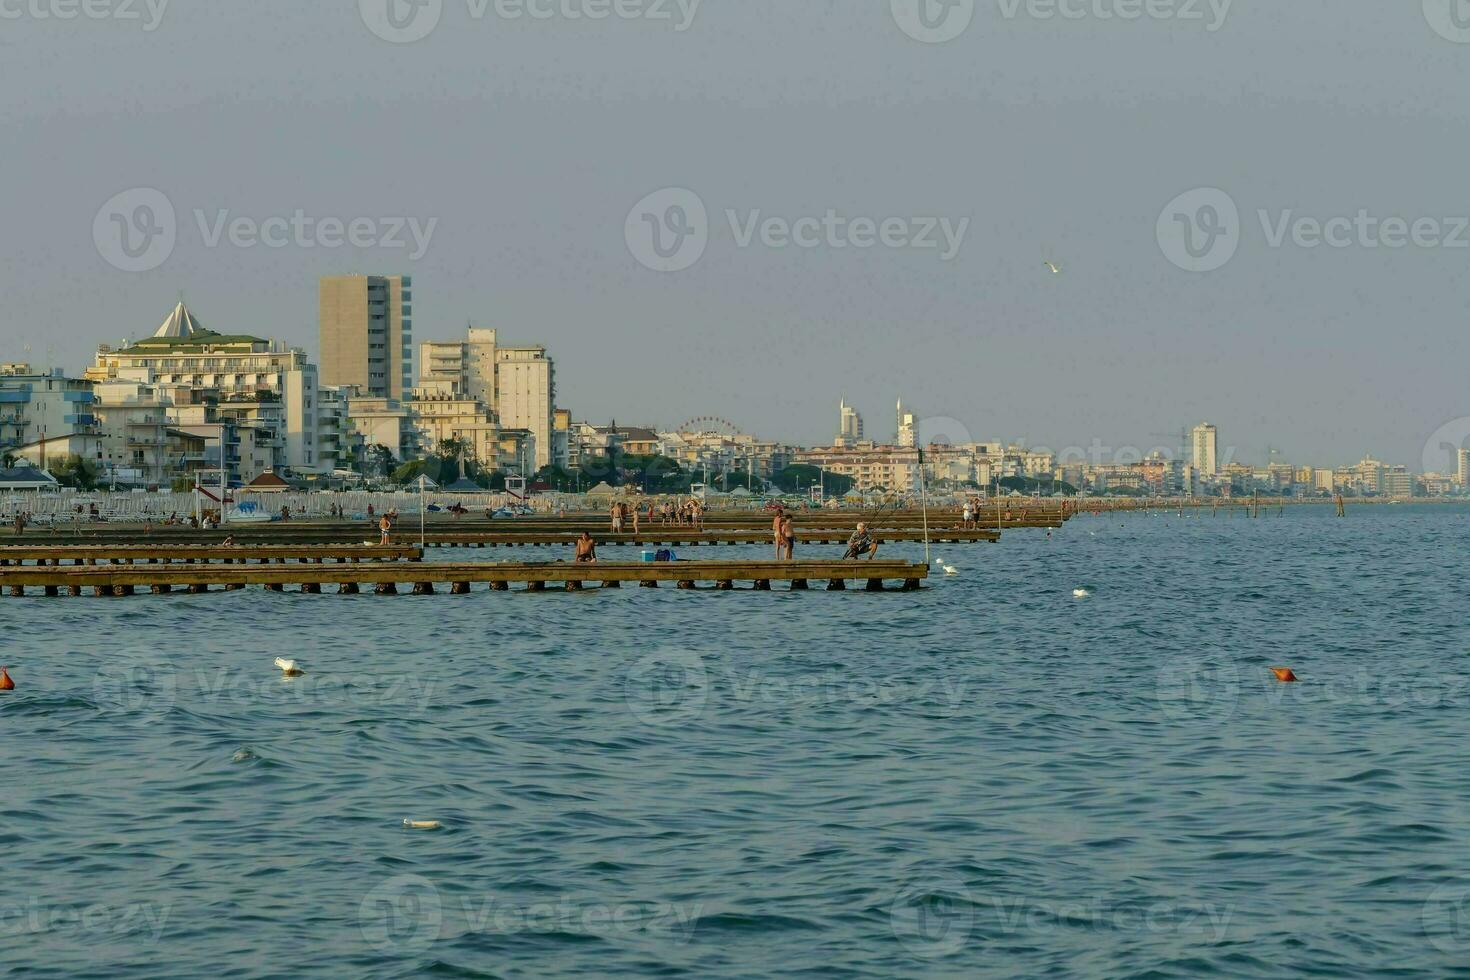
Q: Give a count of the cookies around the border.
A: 0